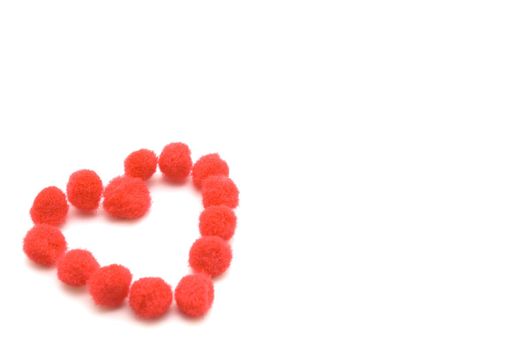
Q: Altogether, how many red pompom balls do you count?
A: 14